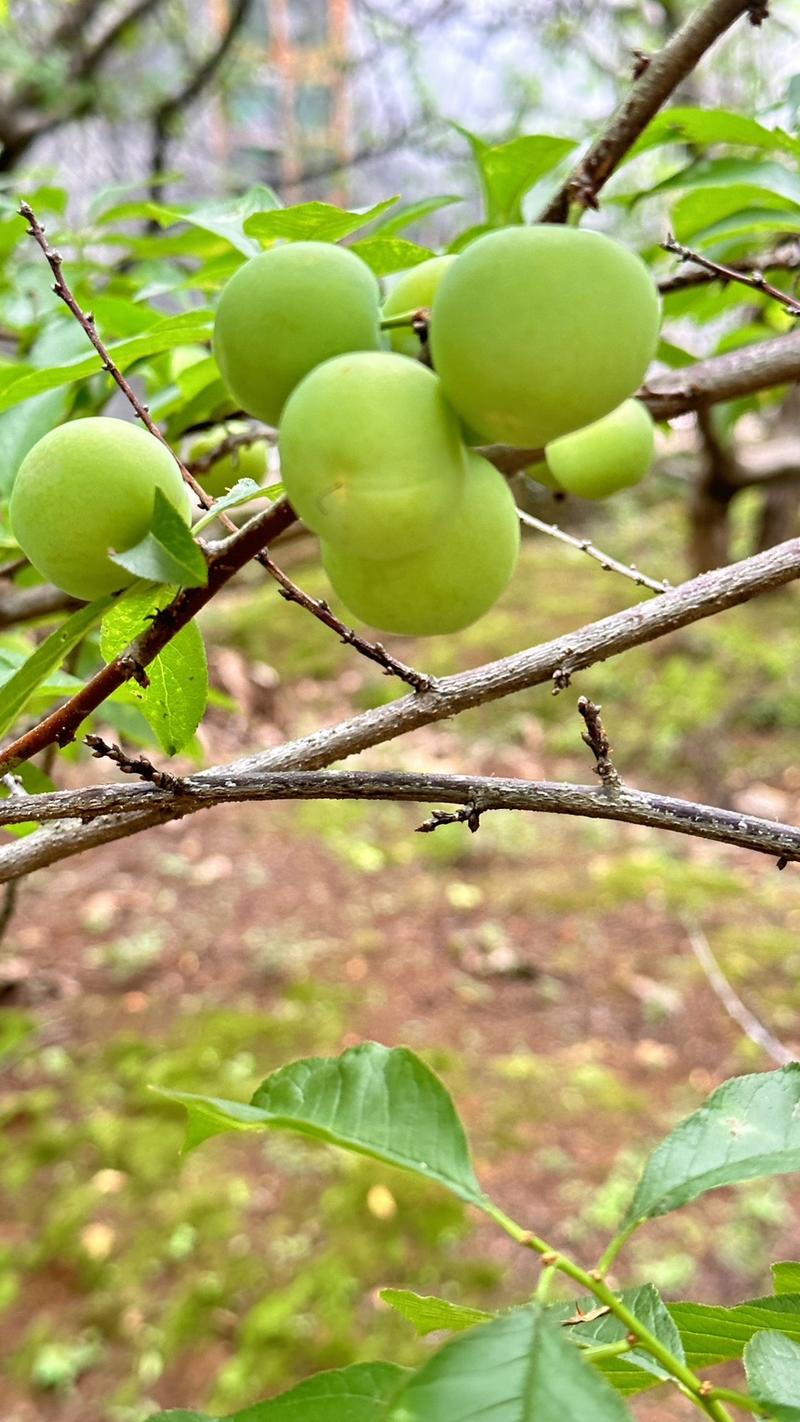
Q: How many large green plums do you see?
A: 5